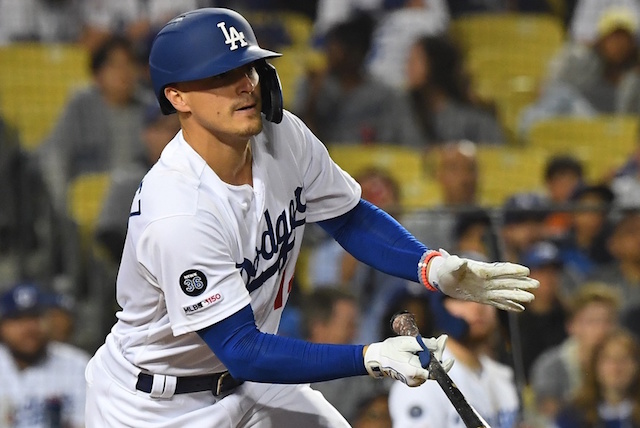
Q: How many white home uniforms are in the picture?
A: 3